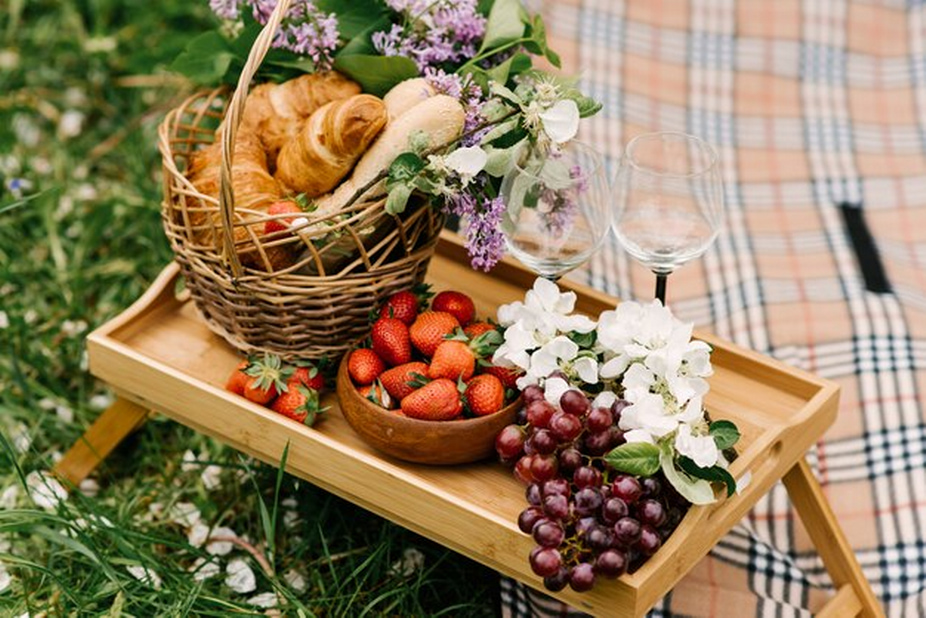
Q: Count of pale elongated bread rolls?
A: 2